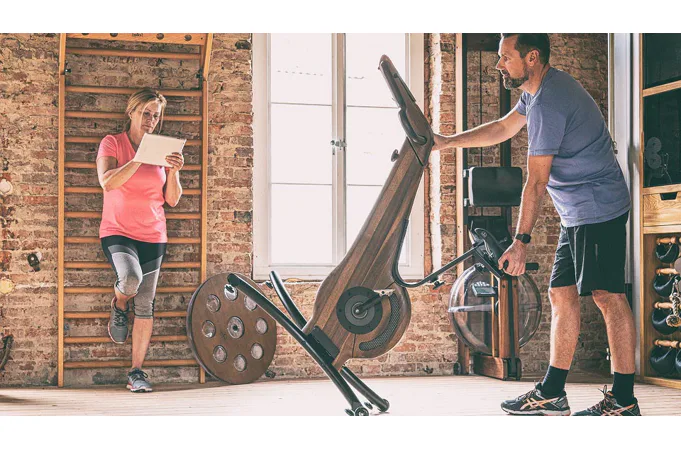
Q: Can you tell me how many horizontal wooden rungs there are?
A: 13